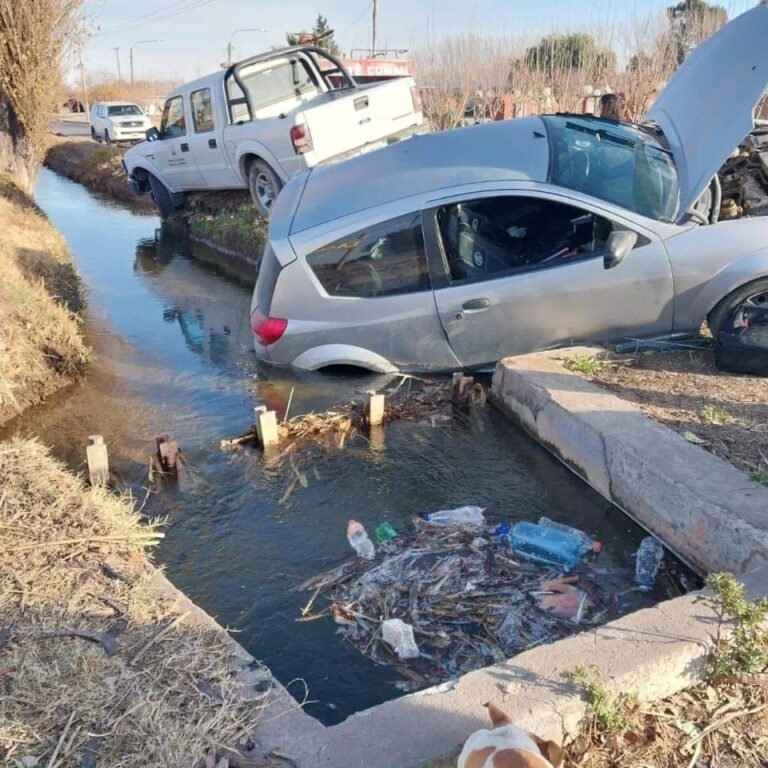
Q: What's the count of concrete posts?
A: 5